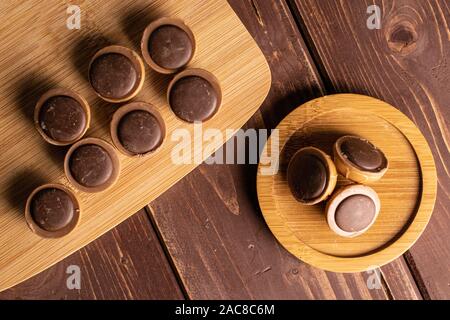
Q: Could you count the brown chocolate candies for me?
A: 10